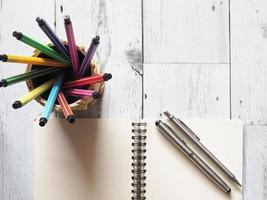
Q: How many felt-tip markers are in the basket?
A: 11